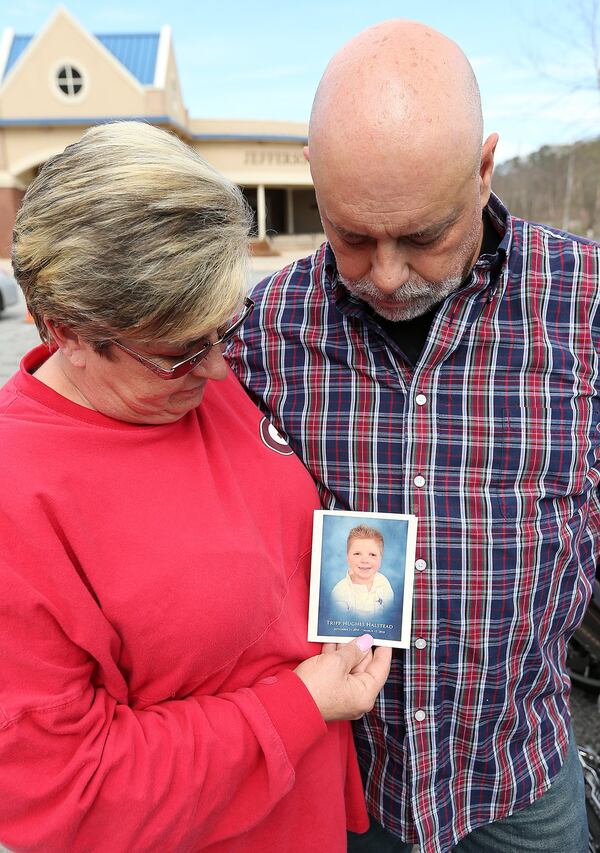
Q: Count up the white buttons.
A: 5